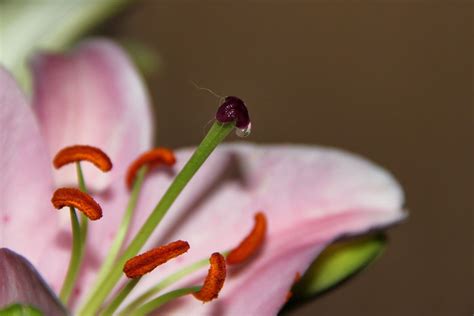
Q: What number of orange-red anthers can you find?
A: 6